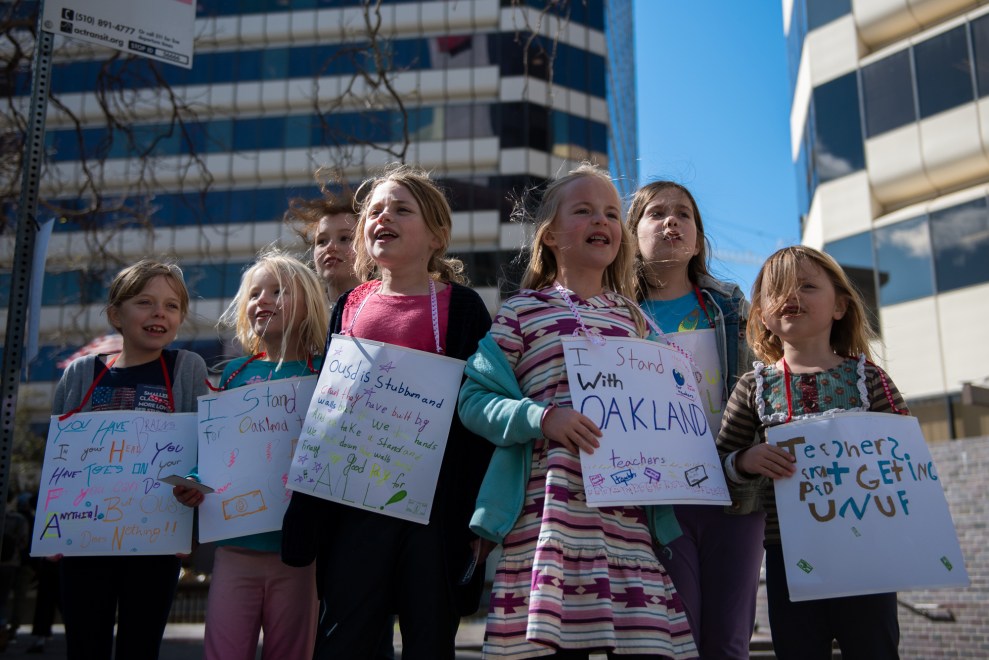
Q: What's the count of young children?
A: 7